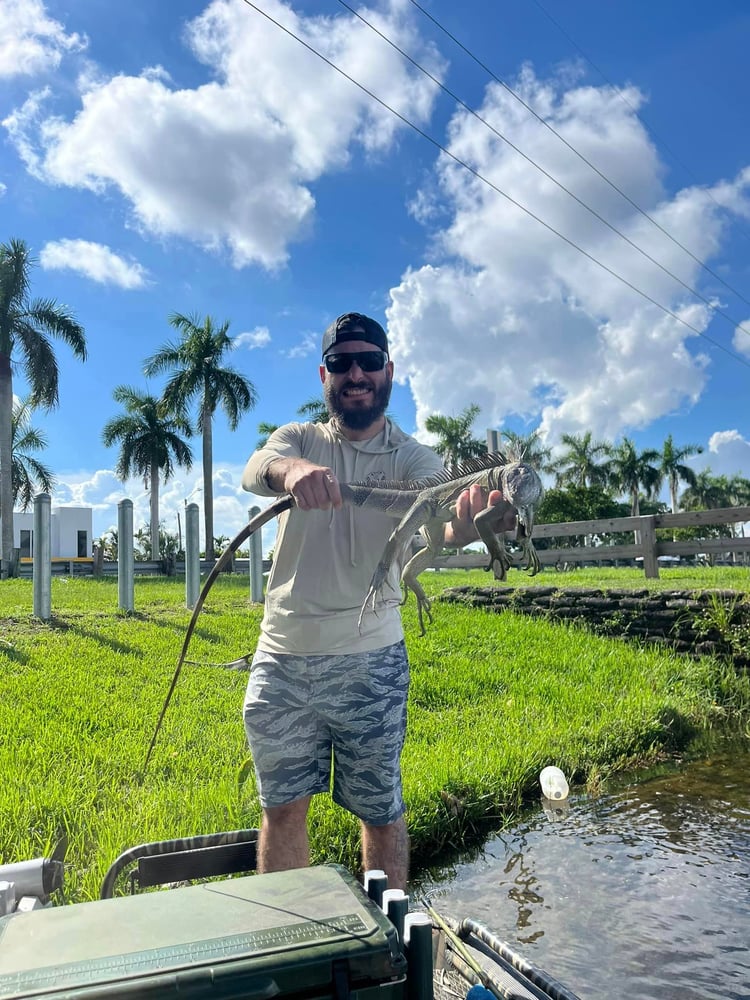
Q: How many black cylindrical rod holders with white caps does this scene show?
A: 3